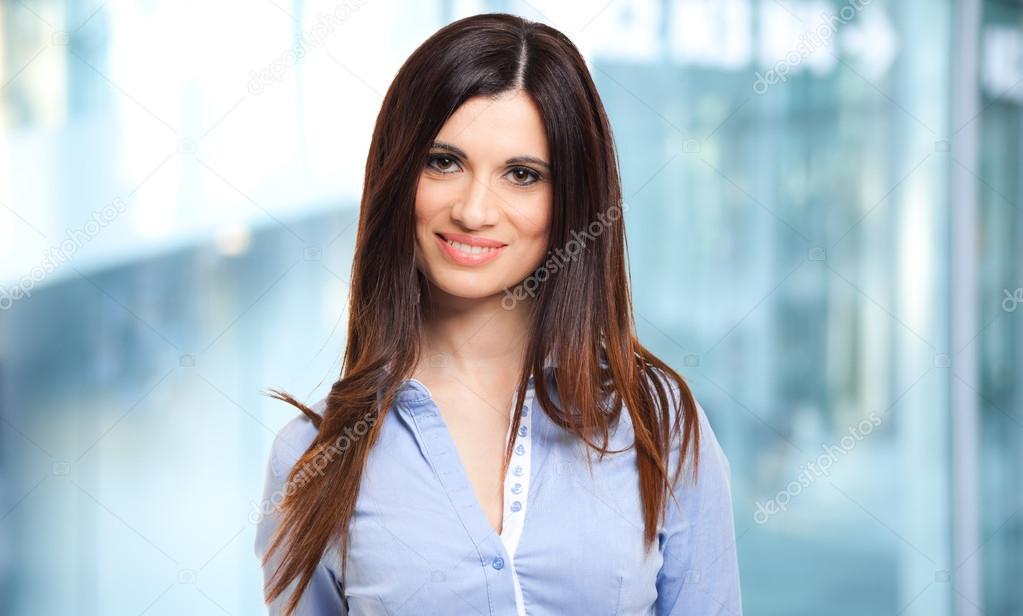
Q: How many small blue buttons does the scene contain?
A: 7